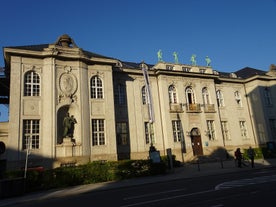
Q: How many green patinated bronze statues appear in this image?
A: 4